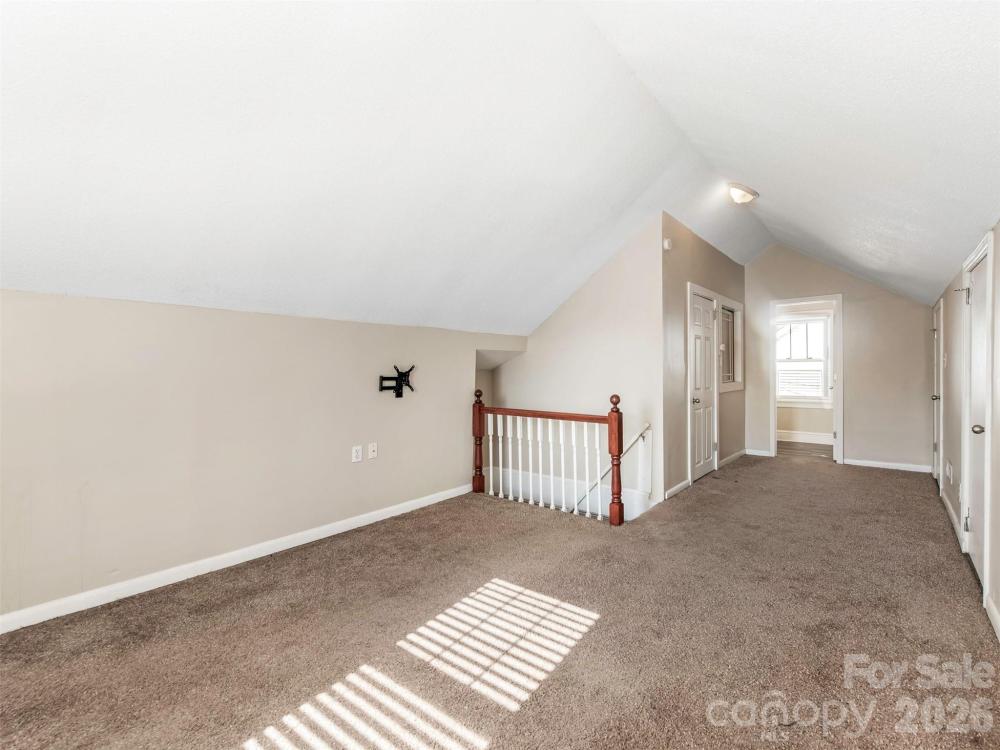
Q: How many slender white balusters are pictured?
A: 11